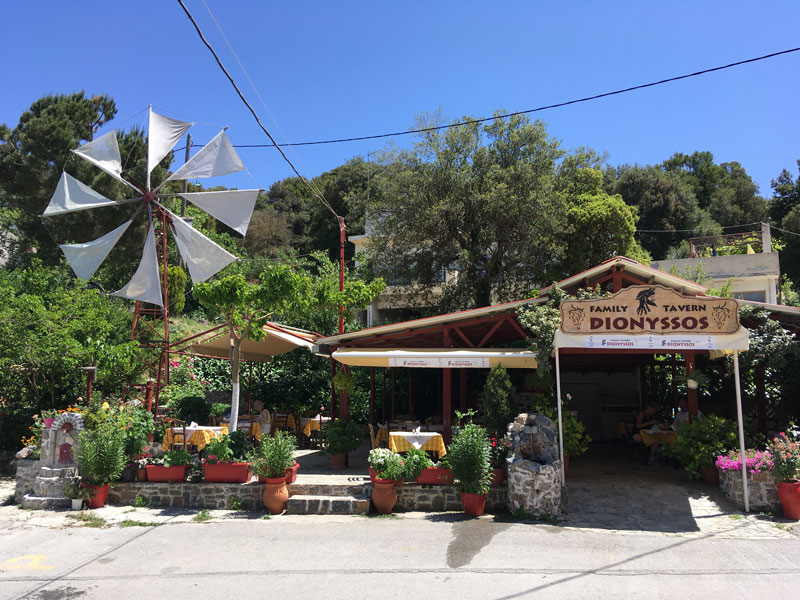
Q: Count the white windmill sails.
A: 8